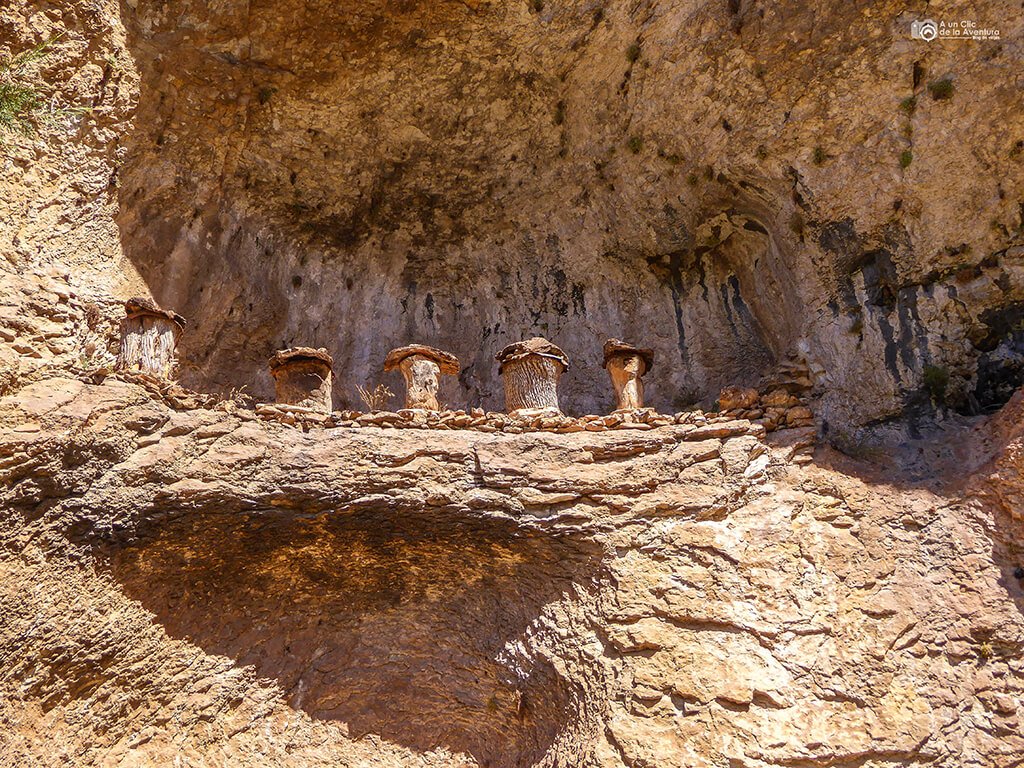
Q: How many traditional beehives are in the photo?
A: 5